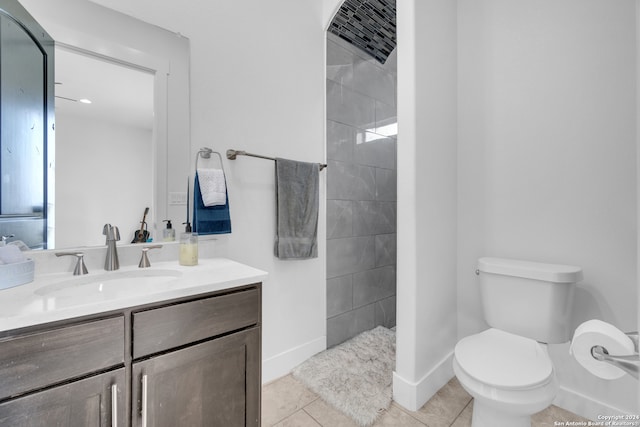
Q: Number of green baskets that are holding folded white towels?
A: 0